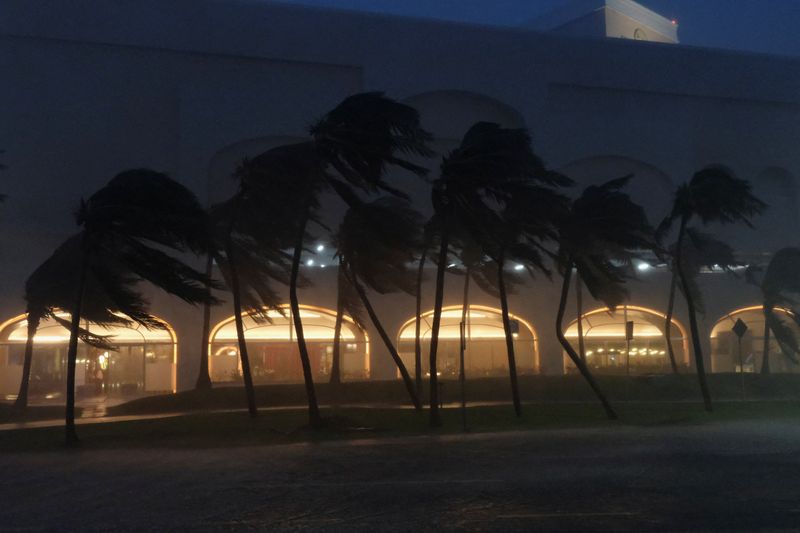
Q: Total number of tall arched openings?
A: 5